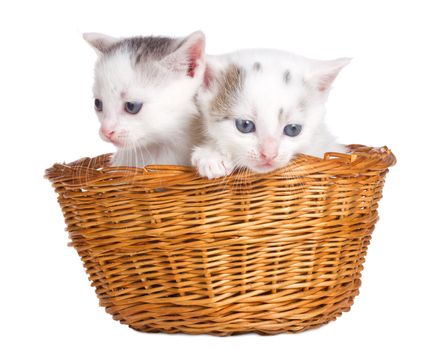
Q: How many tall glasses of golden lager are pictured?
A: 0